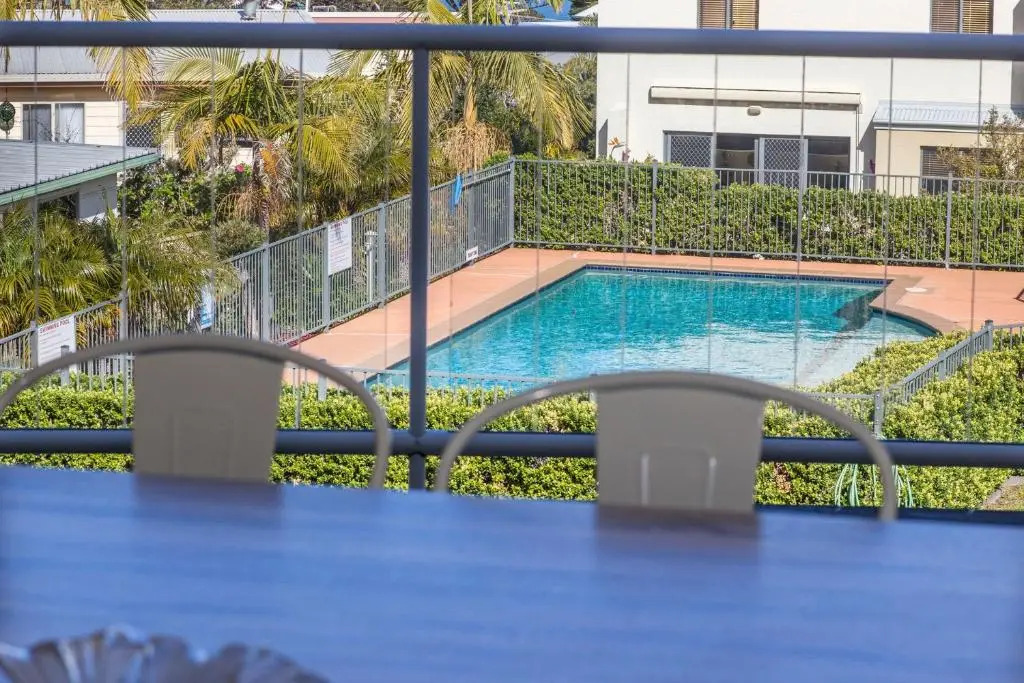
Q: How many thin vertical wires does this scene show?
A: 12